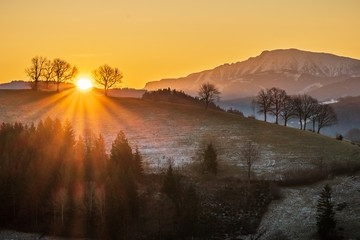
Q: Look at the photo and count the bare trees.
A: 12